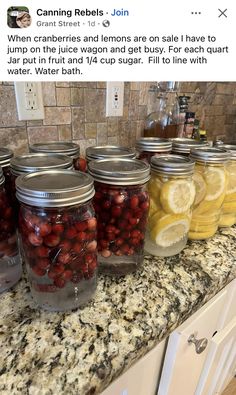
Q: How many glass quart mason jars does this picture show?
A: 12